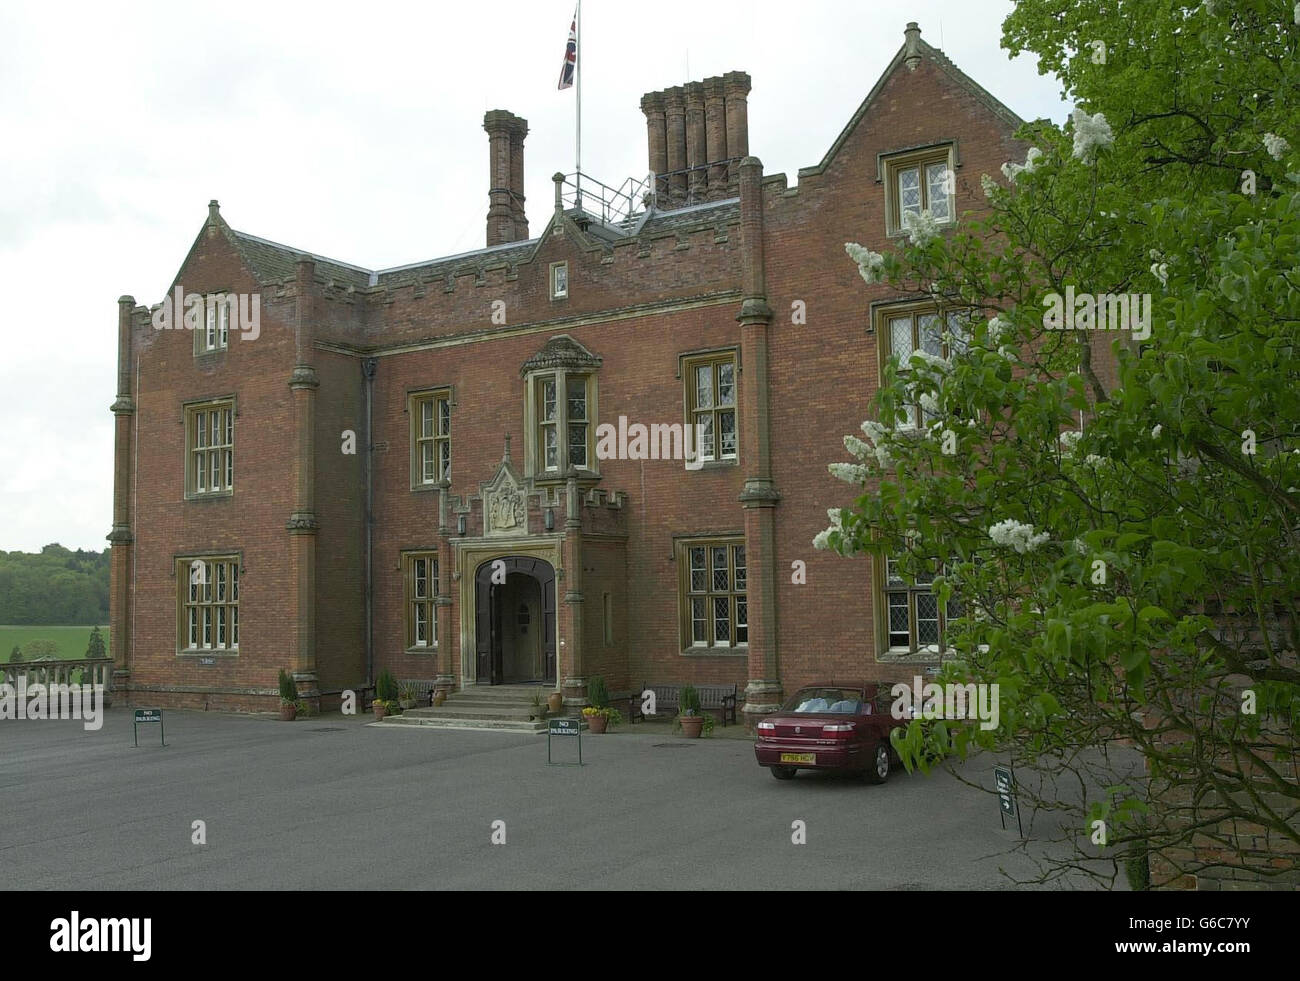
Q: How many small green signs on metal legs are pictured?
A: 3